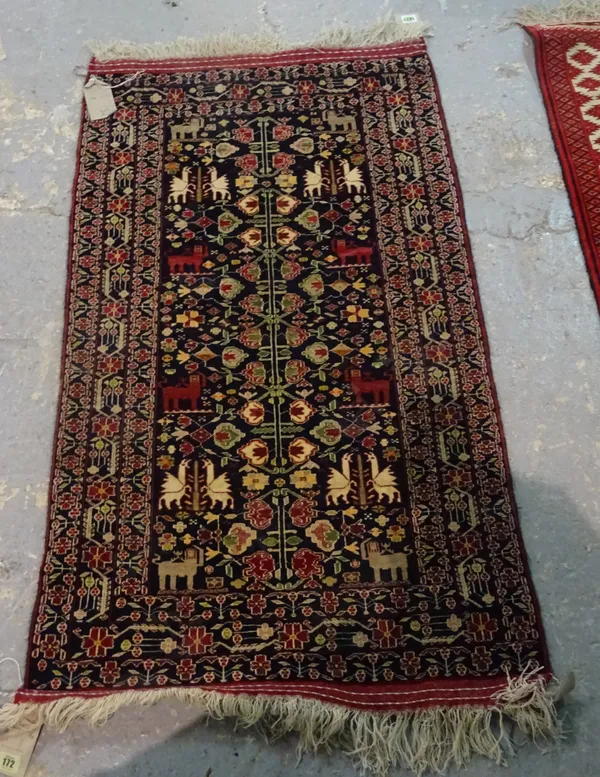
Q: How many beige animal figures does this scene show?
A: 12